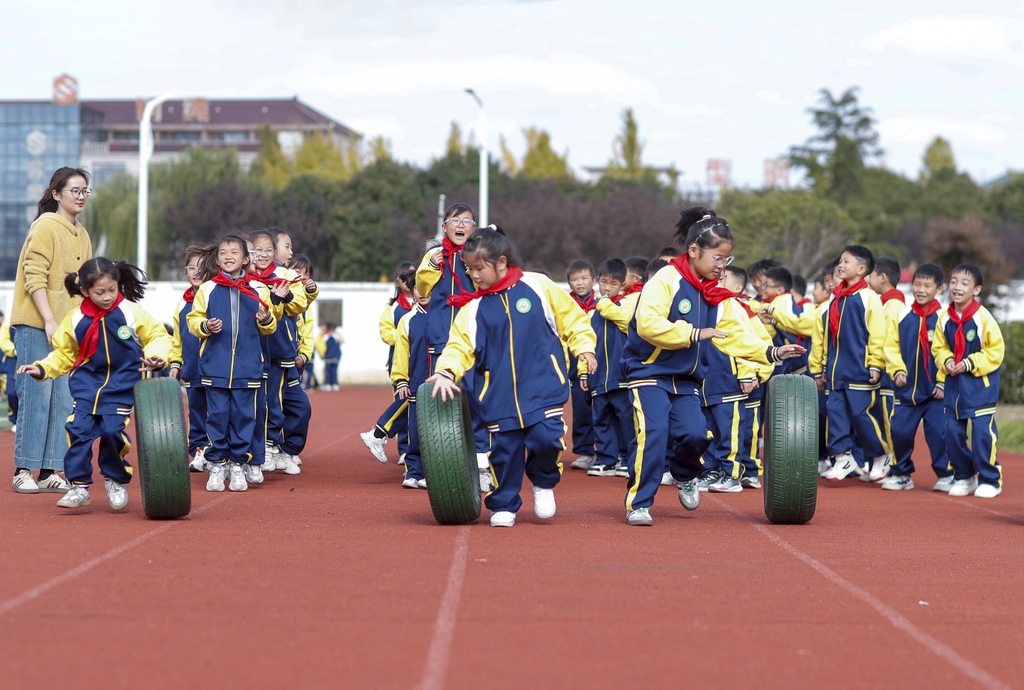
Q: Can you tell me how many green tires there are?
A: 3